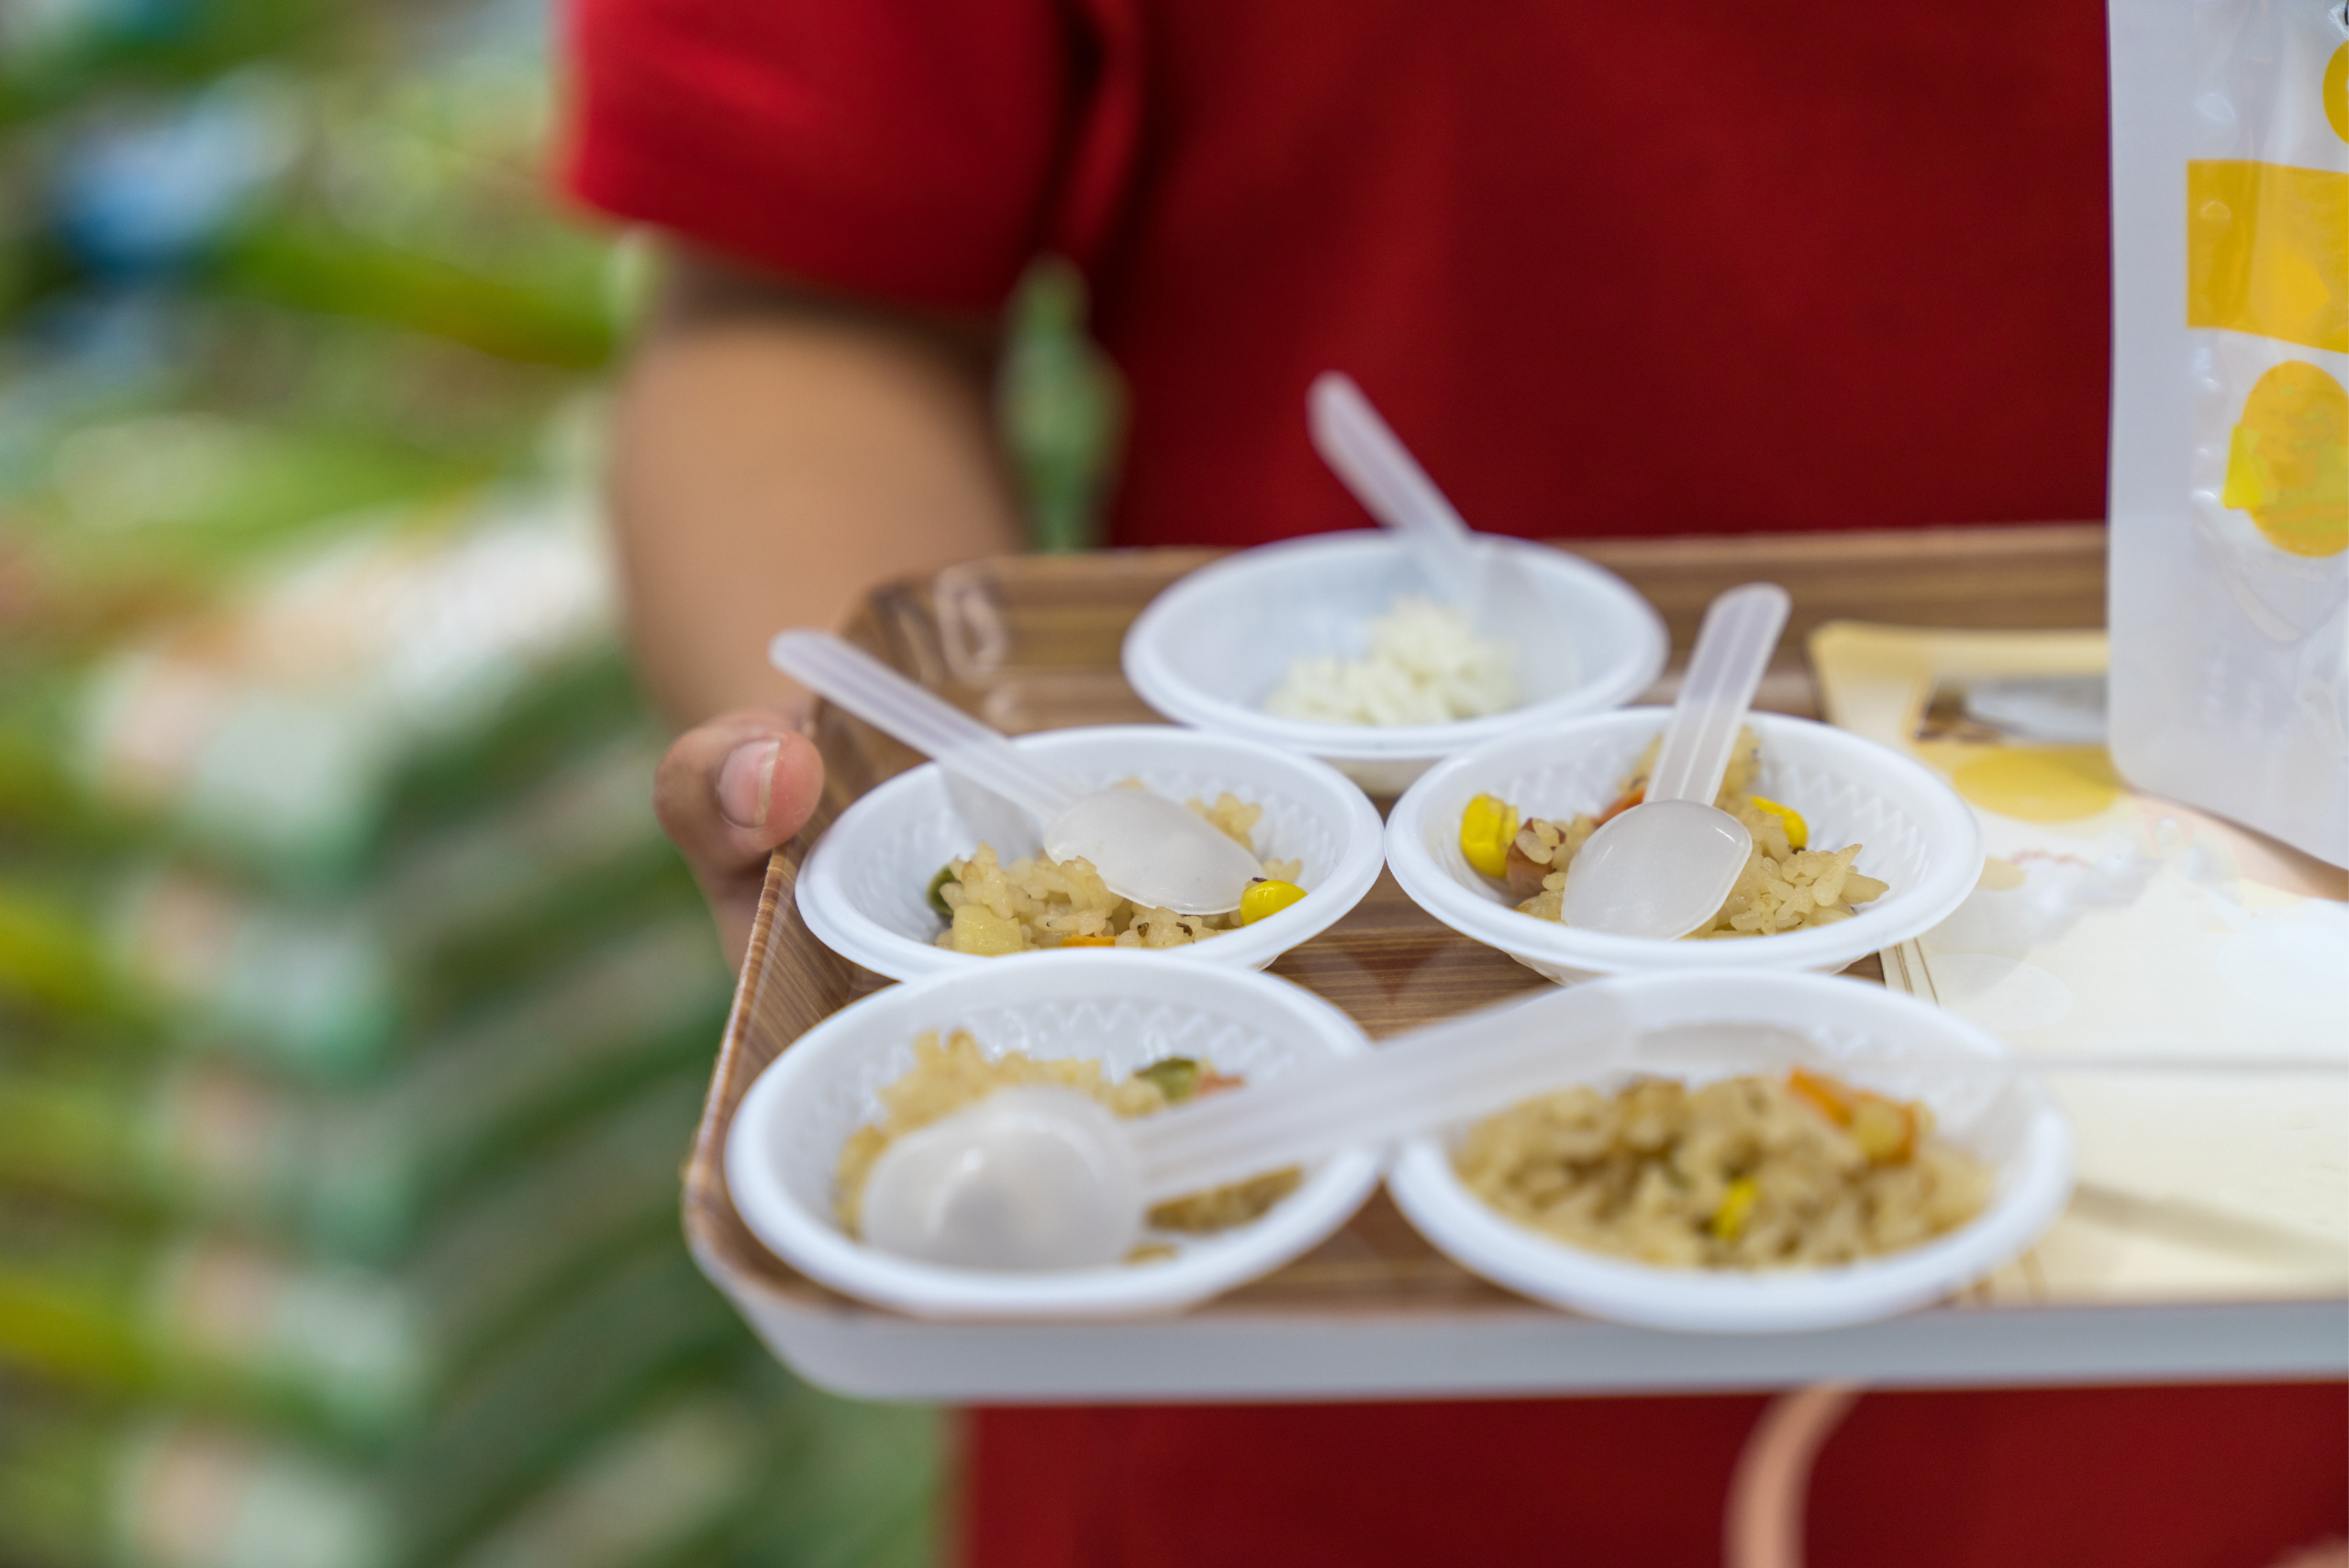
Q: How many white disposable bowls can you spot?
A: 5